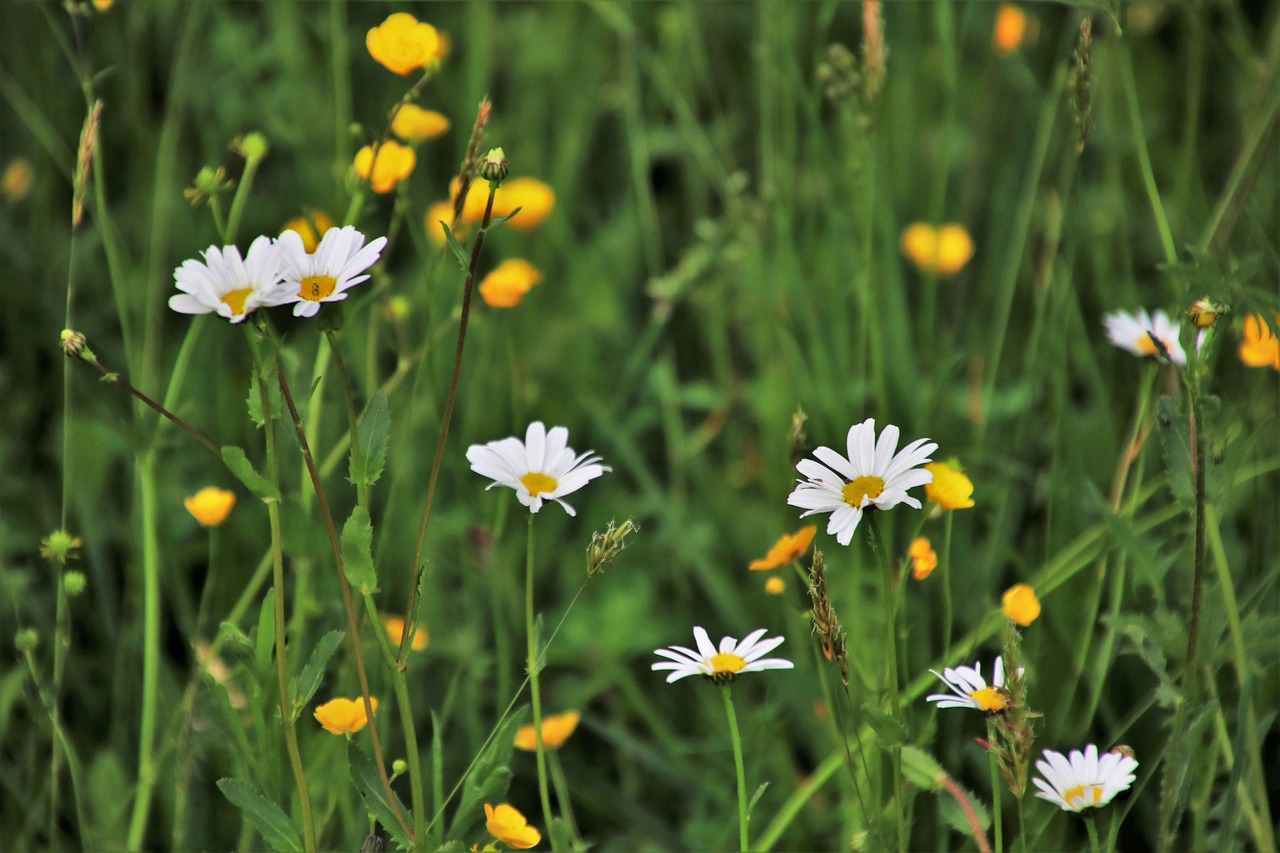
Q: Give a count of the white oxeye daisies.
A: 8